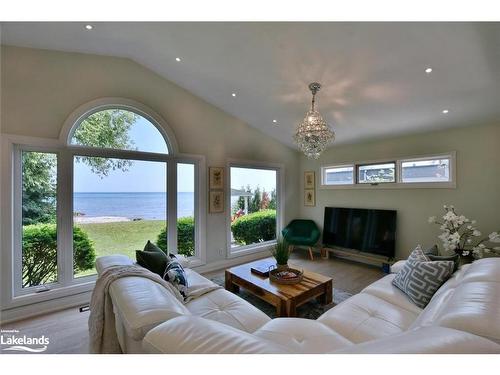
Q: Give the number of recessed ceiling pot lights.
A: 6